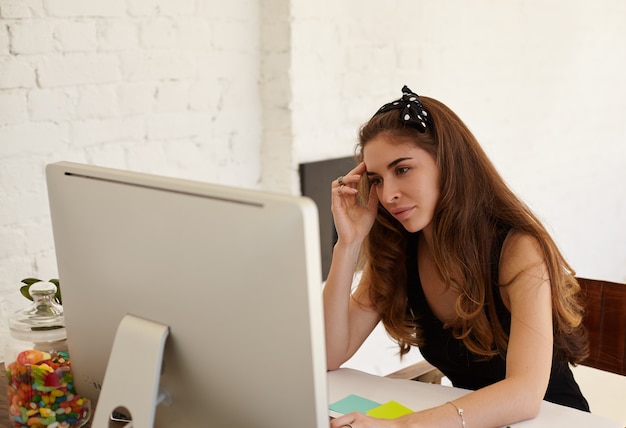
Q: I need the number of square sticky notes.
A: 2